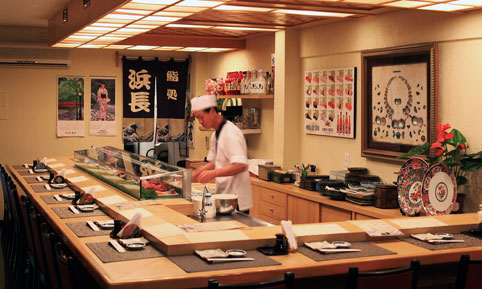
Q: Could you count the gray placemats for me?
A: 11